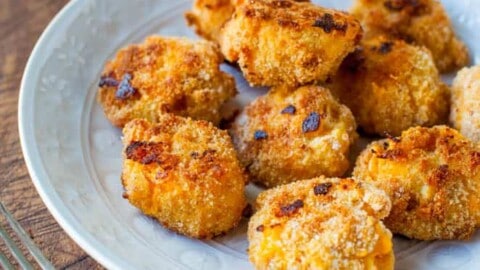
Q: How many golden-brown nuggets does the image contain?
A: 10